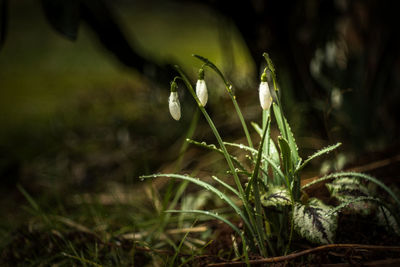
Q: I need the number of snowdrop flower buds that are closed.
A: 3